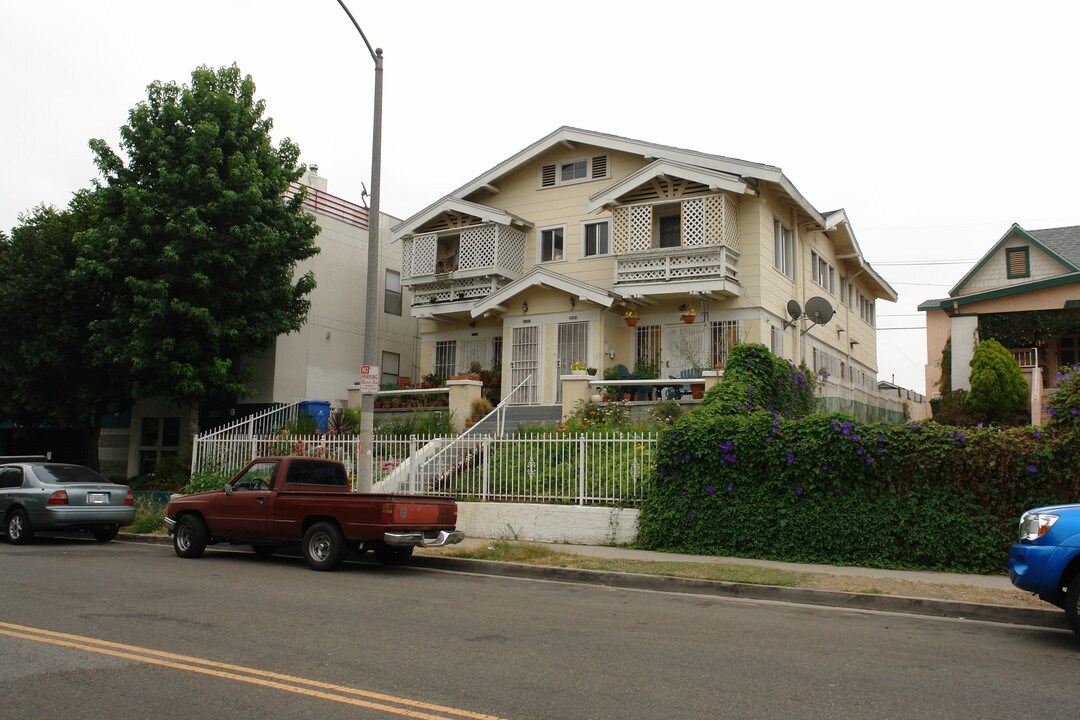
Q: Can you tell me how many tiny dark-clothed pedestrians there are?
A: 0